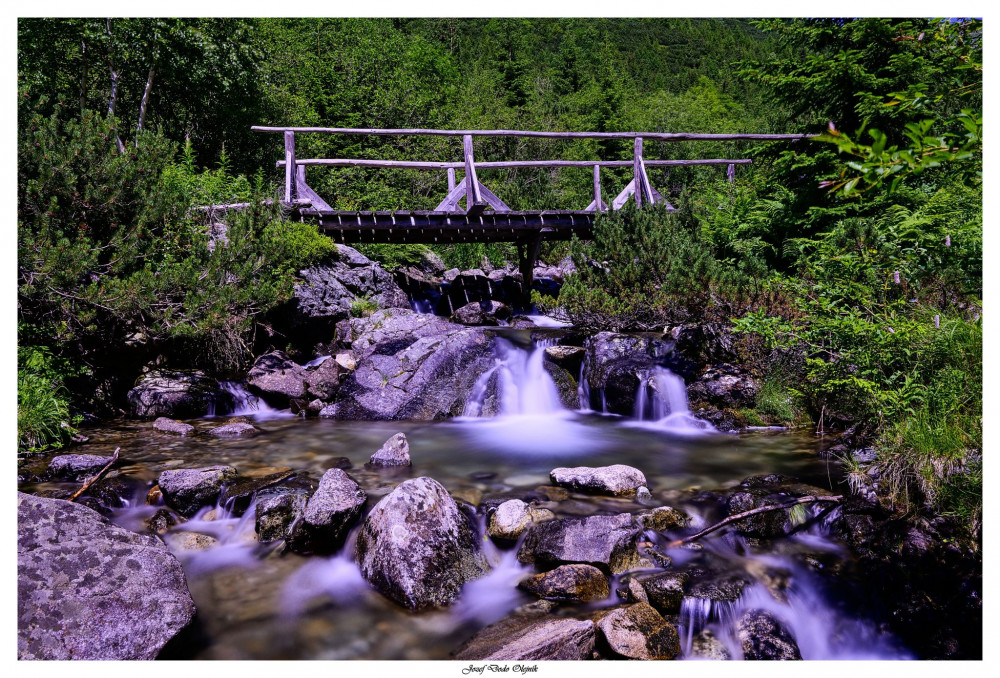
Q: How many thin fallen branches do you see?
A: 2